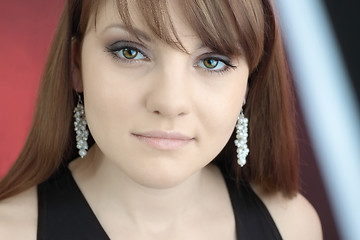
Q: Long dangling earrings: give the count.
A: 2